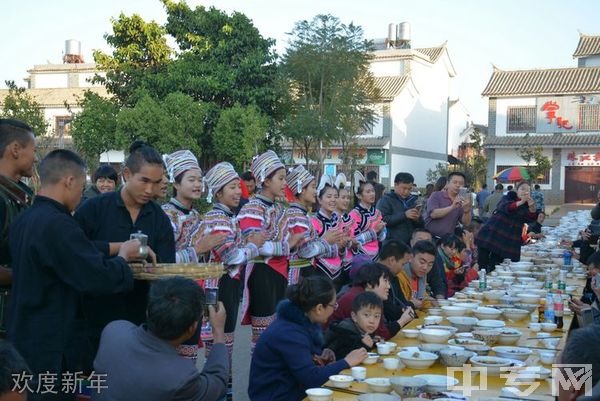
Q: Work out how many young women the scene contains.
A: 7